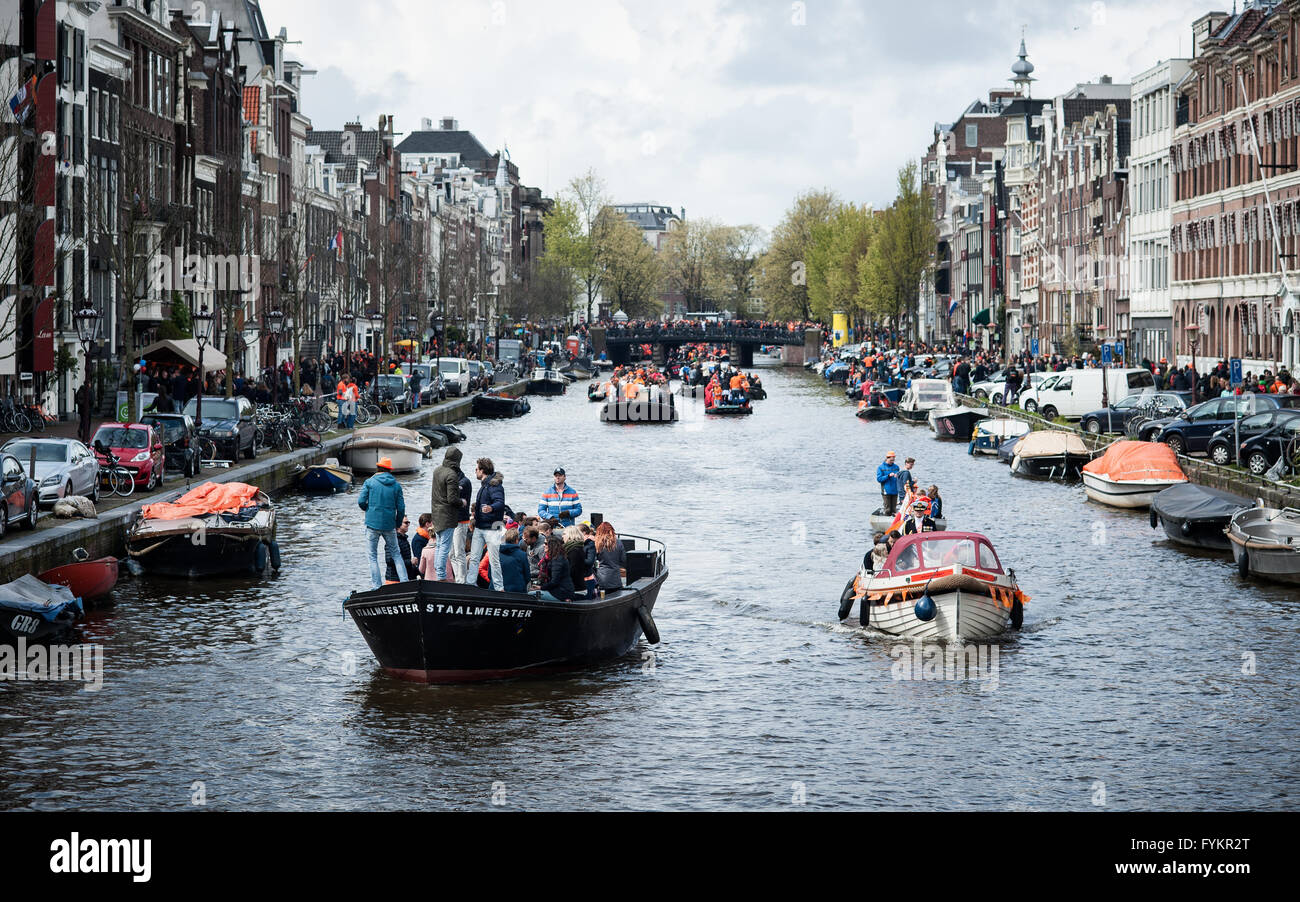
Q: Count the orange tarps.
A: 2